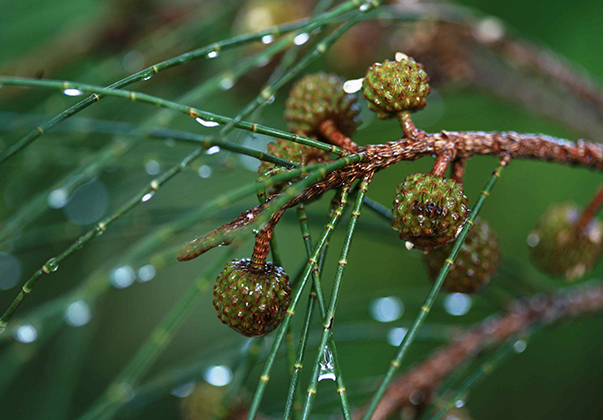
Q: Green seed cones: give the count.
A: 7